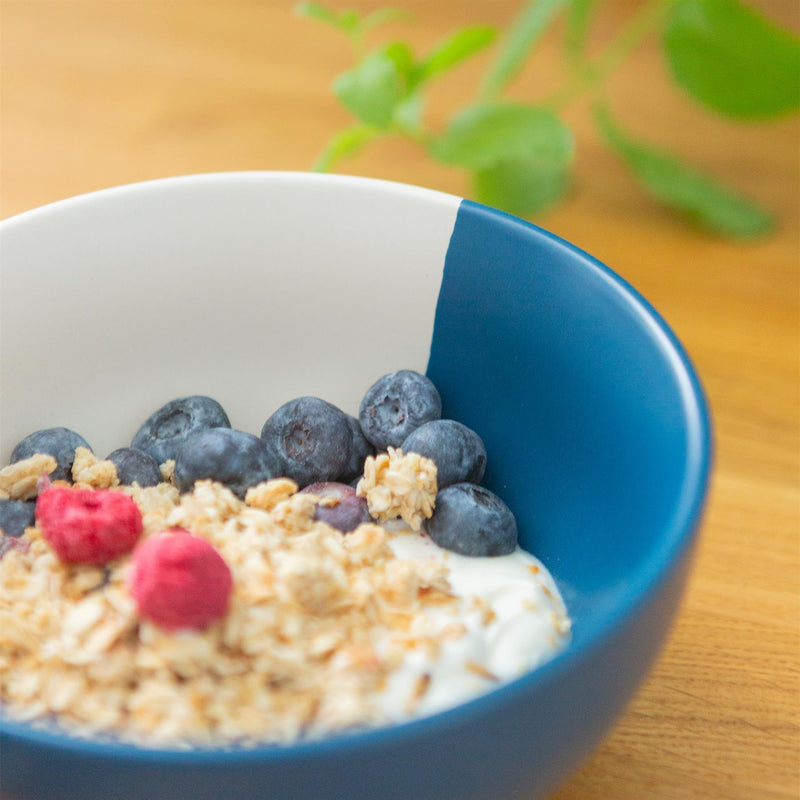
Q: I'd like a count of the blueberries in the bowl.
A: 11